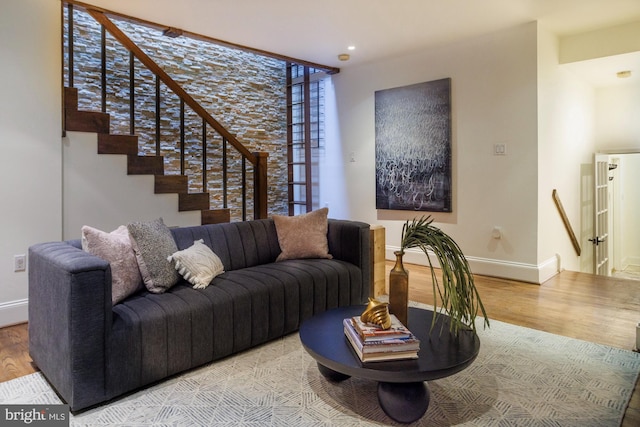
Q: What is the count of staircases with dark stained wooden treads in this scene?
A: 1